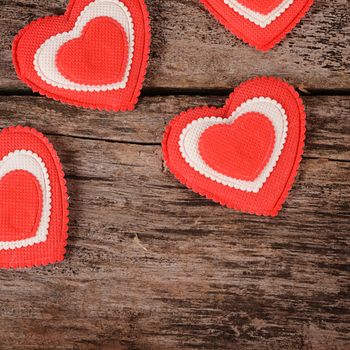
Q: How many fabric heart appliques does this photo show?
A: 4